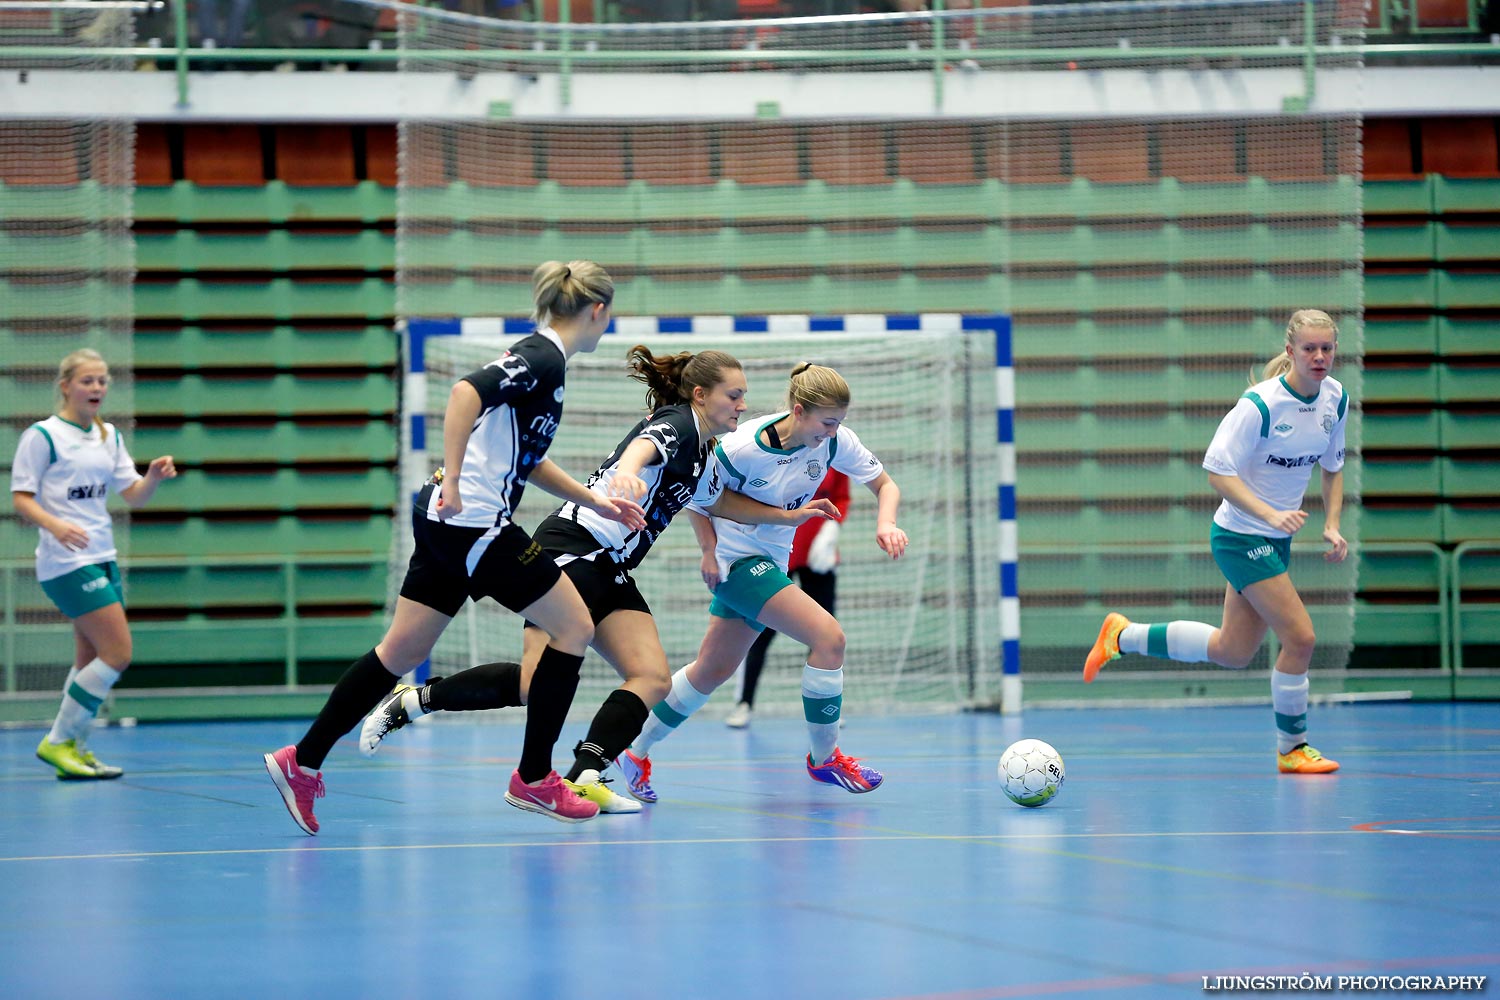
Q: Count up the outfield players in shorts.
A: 5